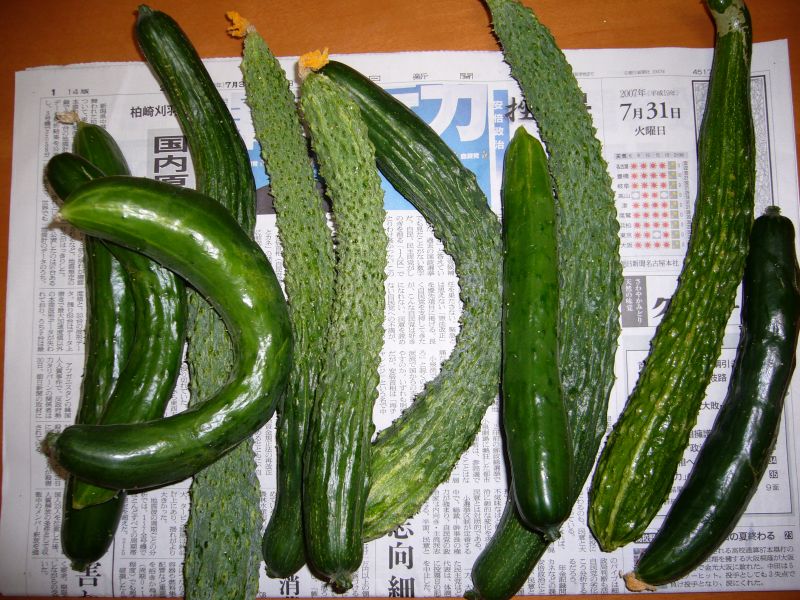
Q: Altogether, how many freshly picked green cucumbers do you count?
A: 11